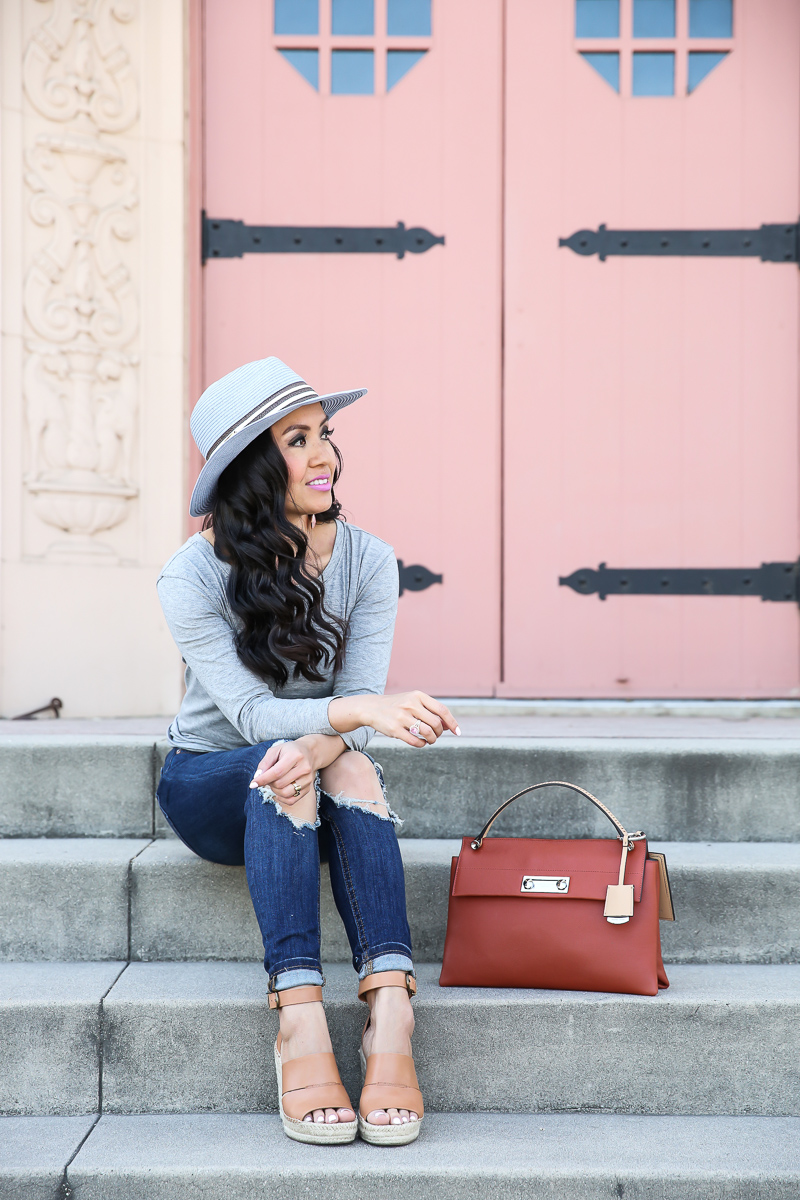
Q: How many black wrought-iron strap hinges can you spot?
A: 4